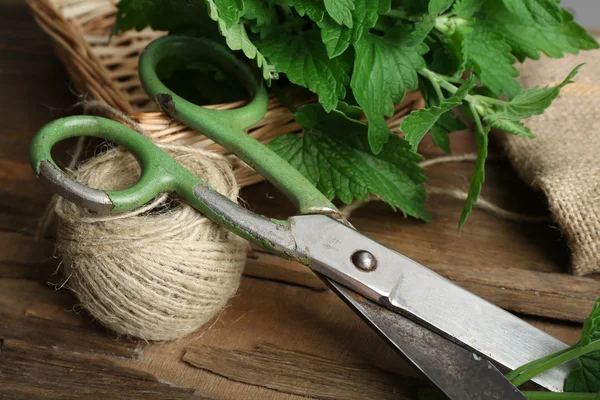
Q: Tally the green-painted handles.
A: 2